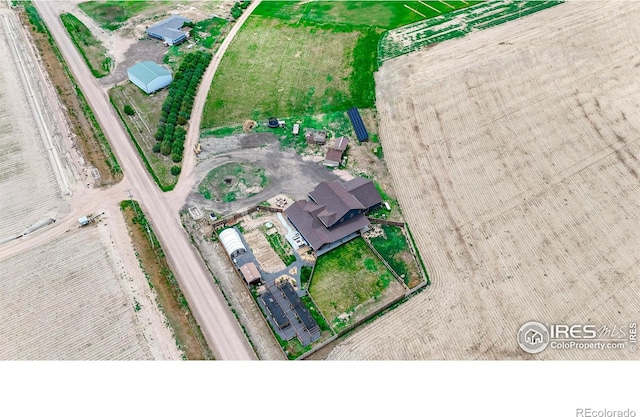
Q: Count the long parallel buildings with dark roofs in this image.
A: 2